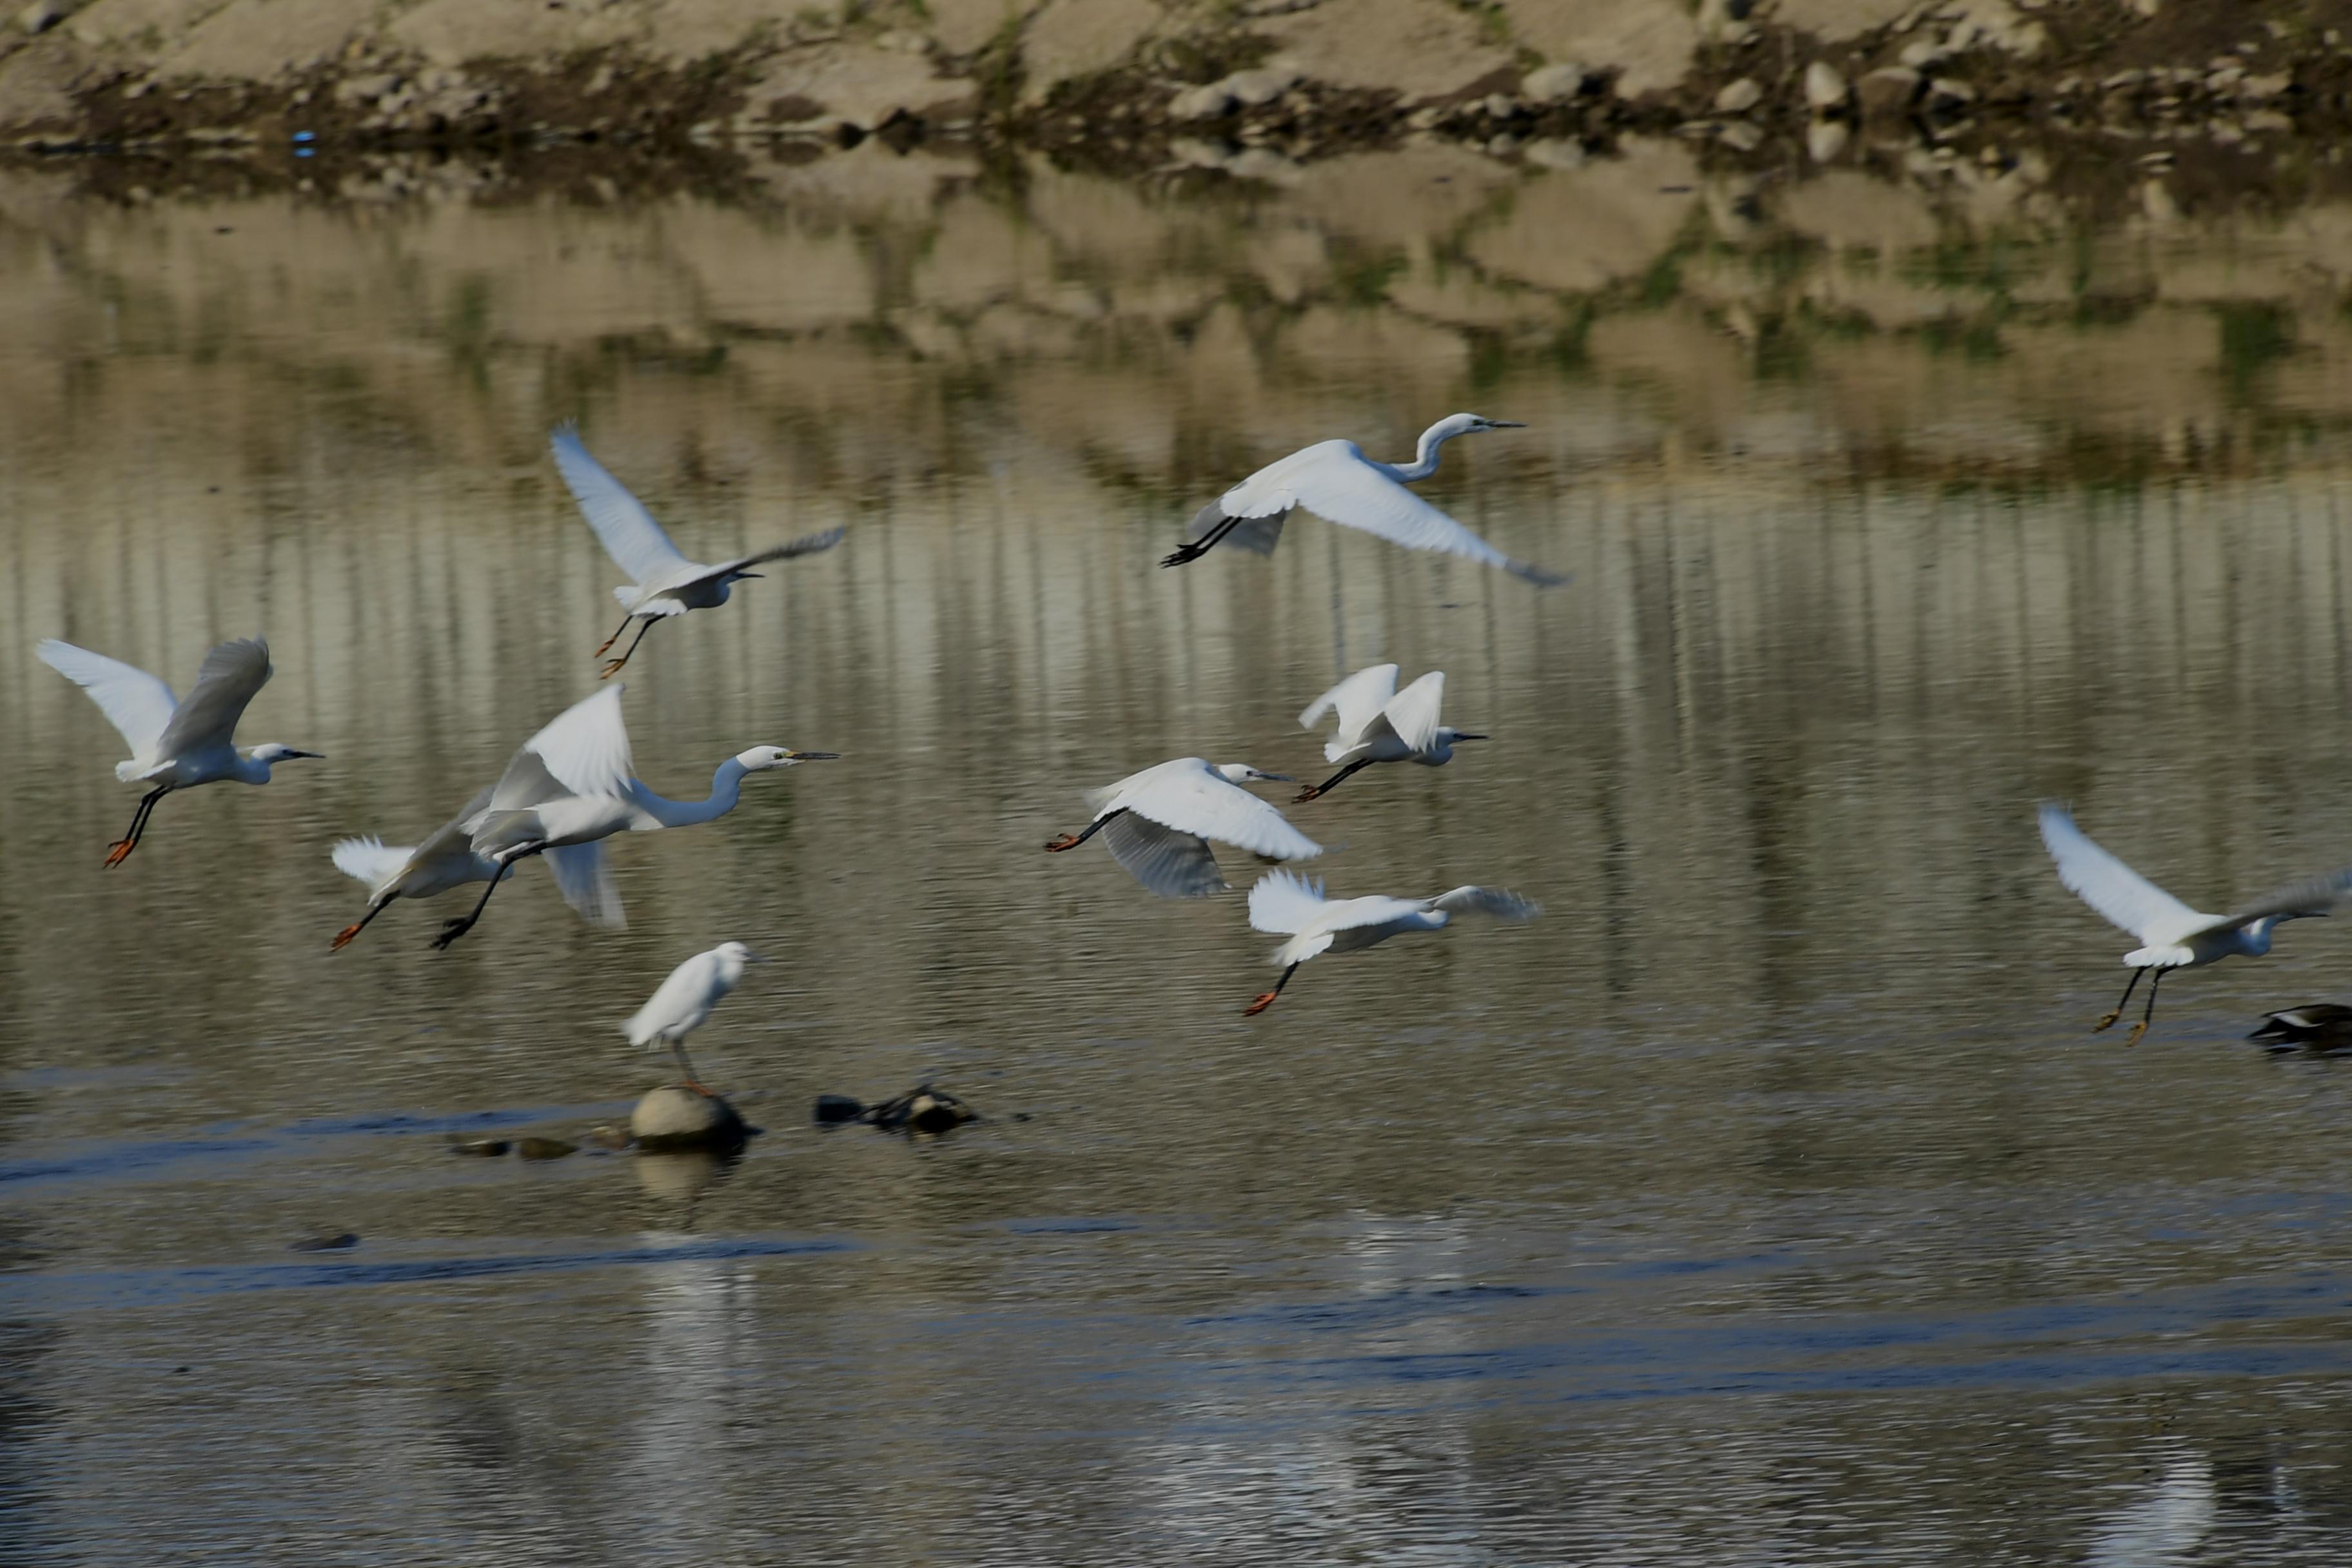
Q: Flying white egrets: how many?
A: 9